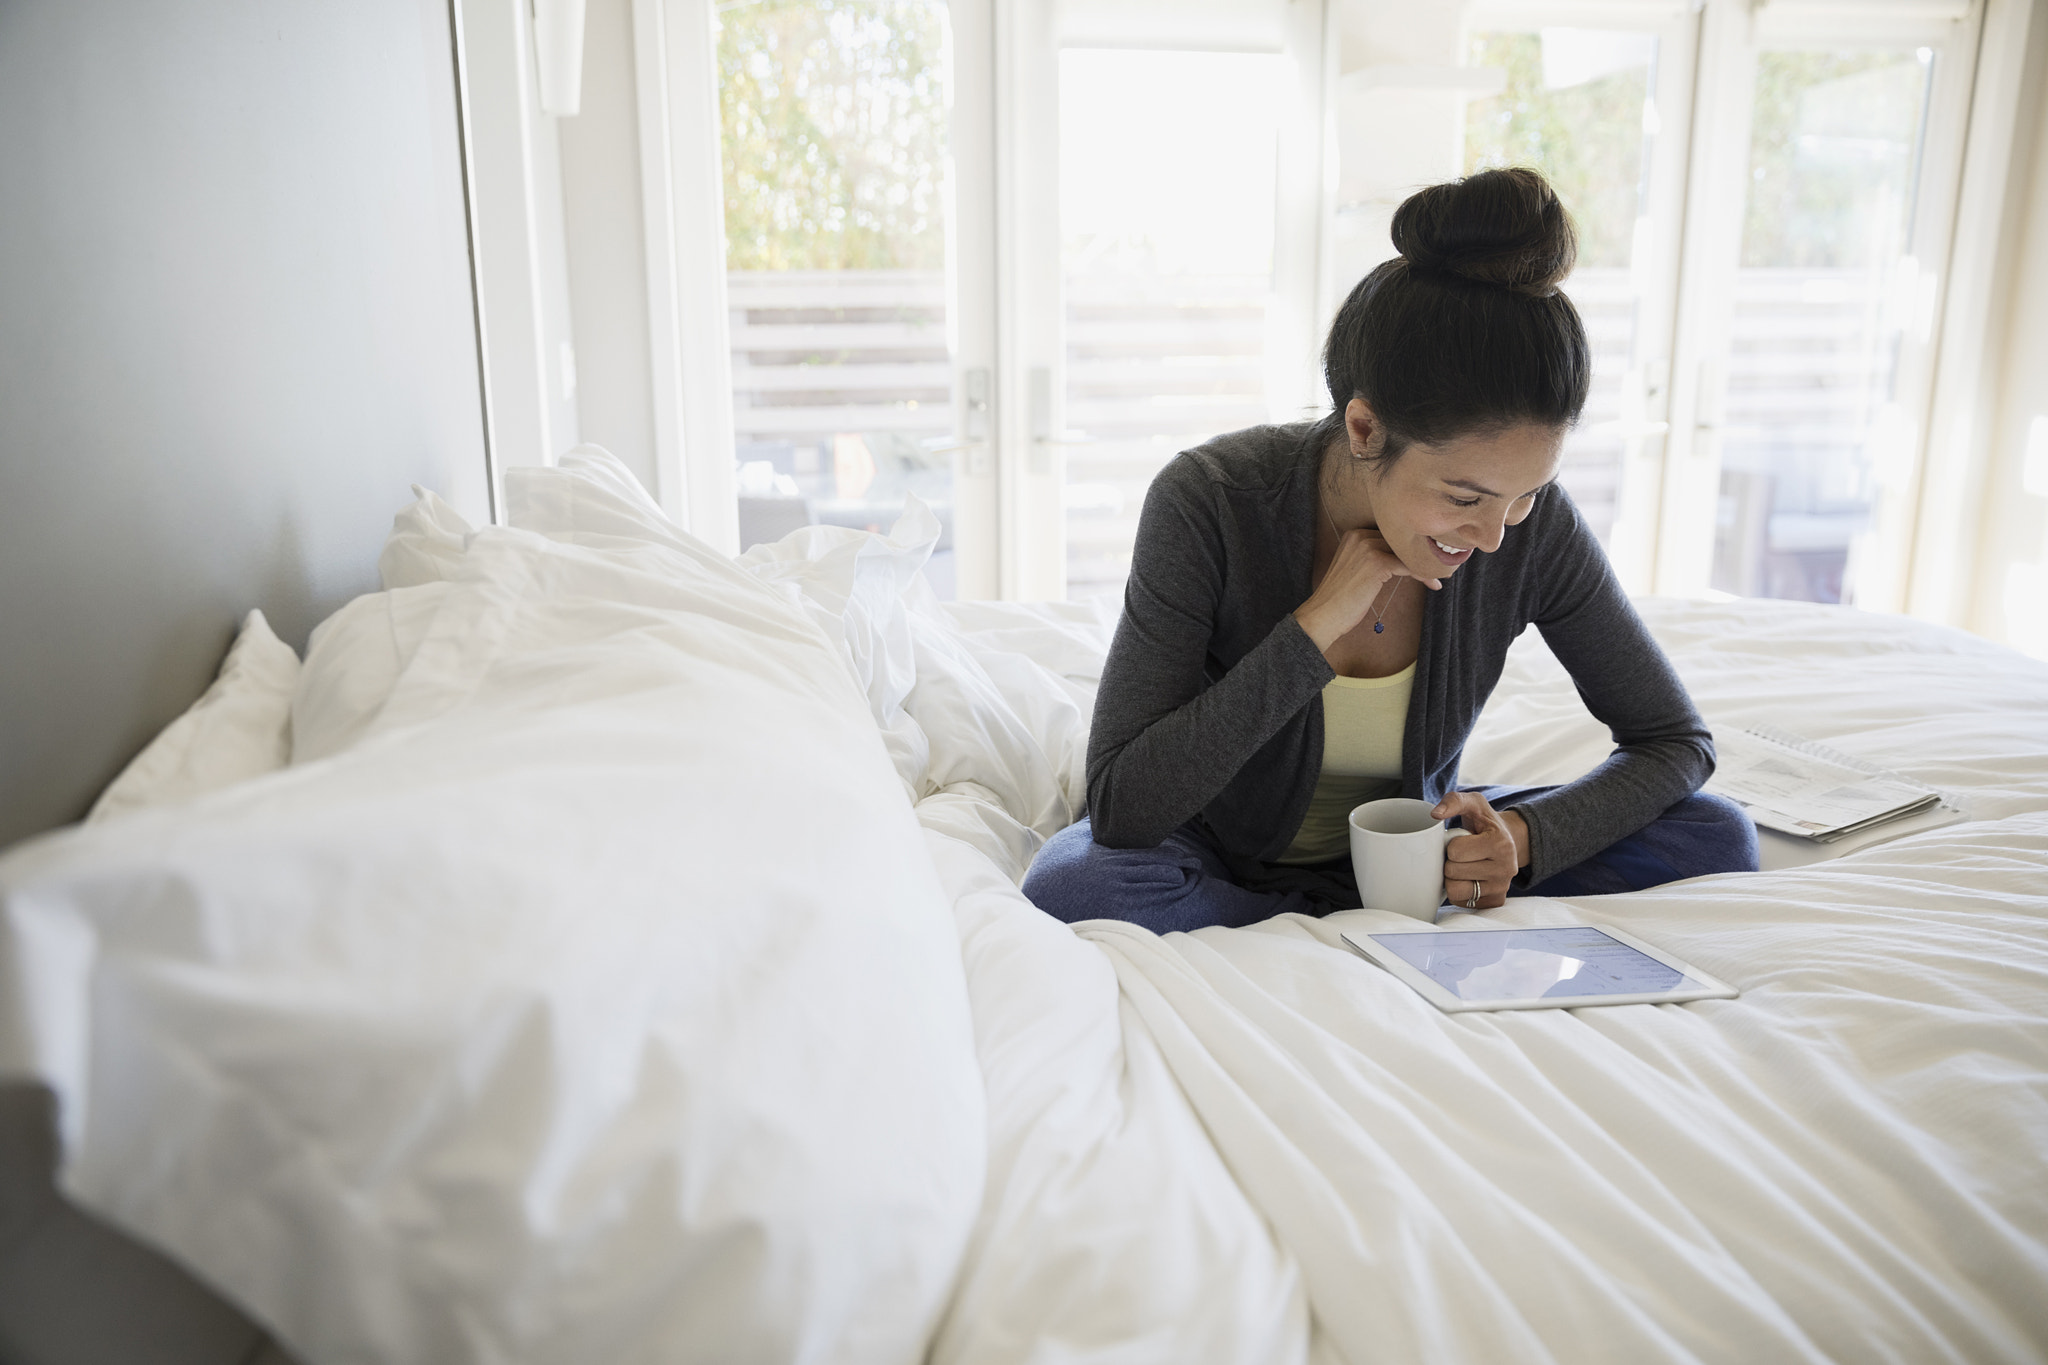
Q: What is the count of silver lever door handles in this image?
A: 4